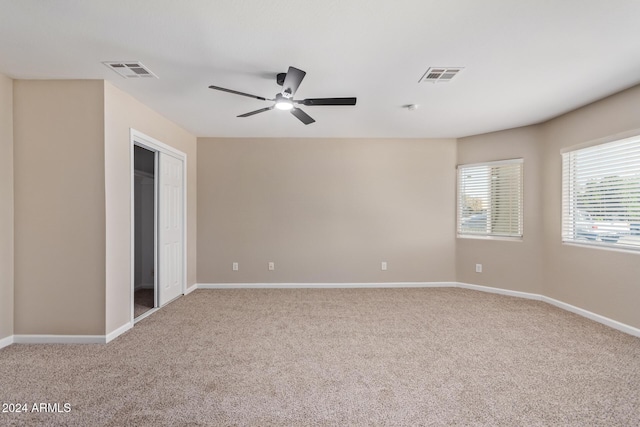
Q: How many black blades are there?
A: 5